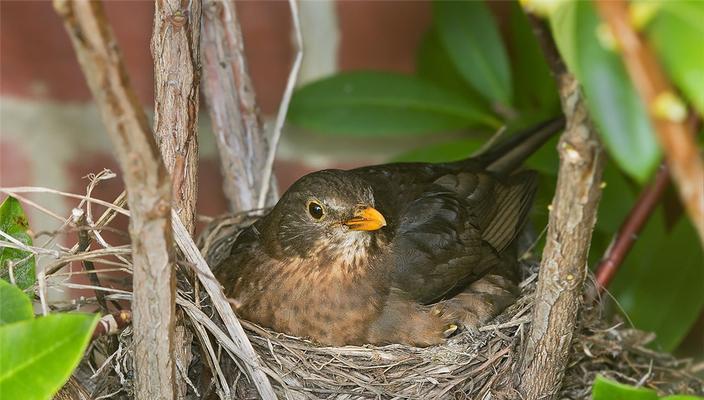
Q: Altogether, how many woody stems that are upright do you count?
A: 4